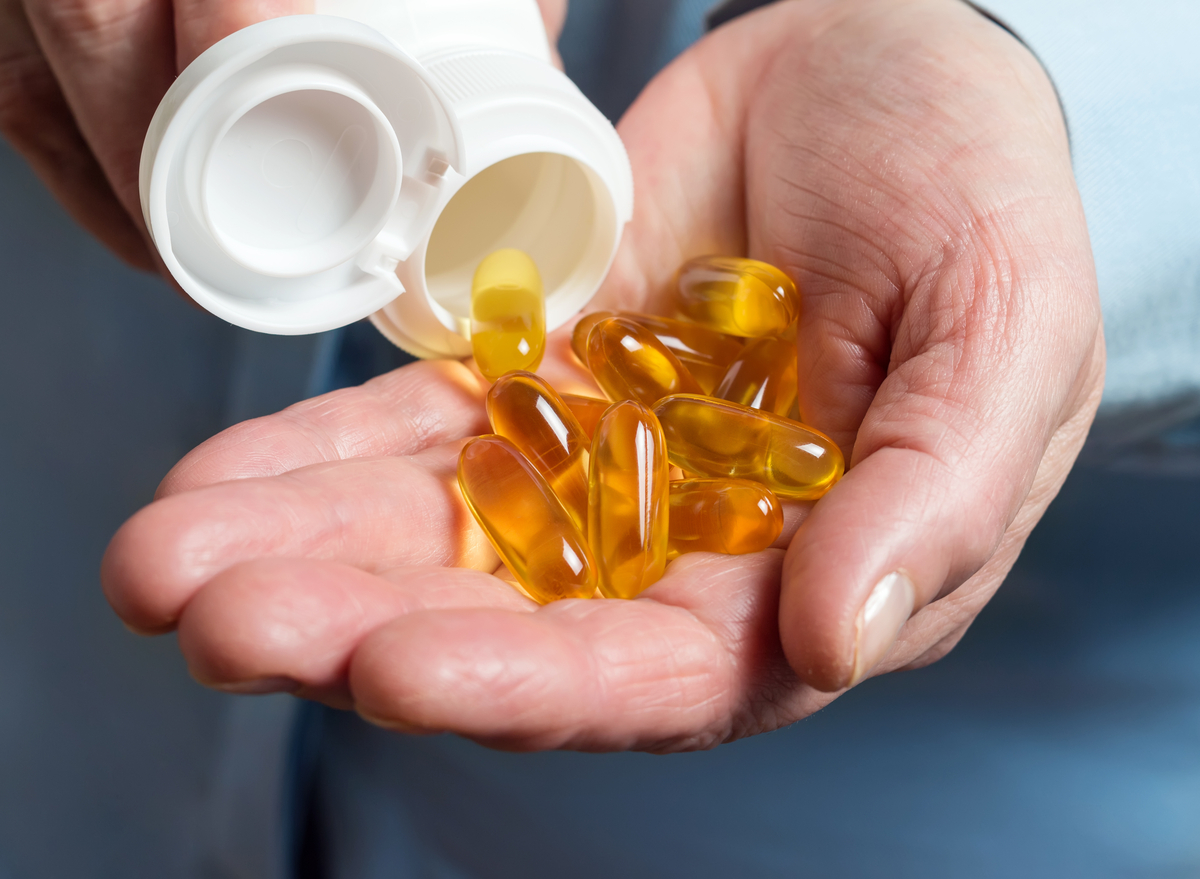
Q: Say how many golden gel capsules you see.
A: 11